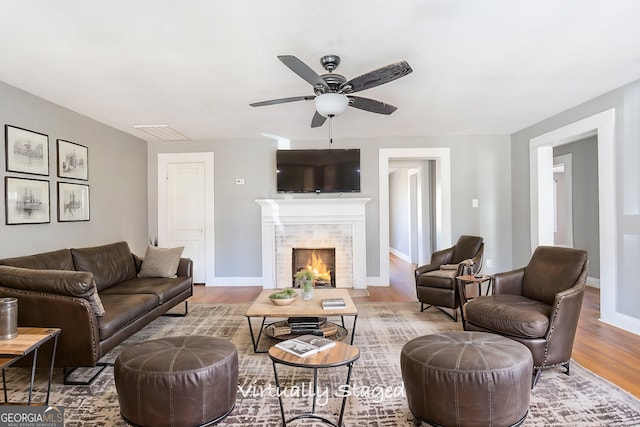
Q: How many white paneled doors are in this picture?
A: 1